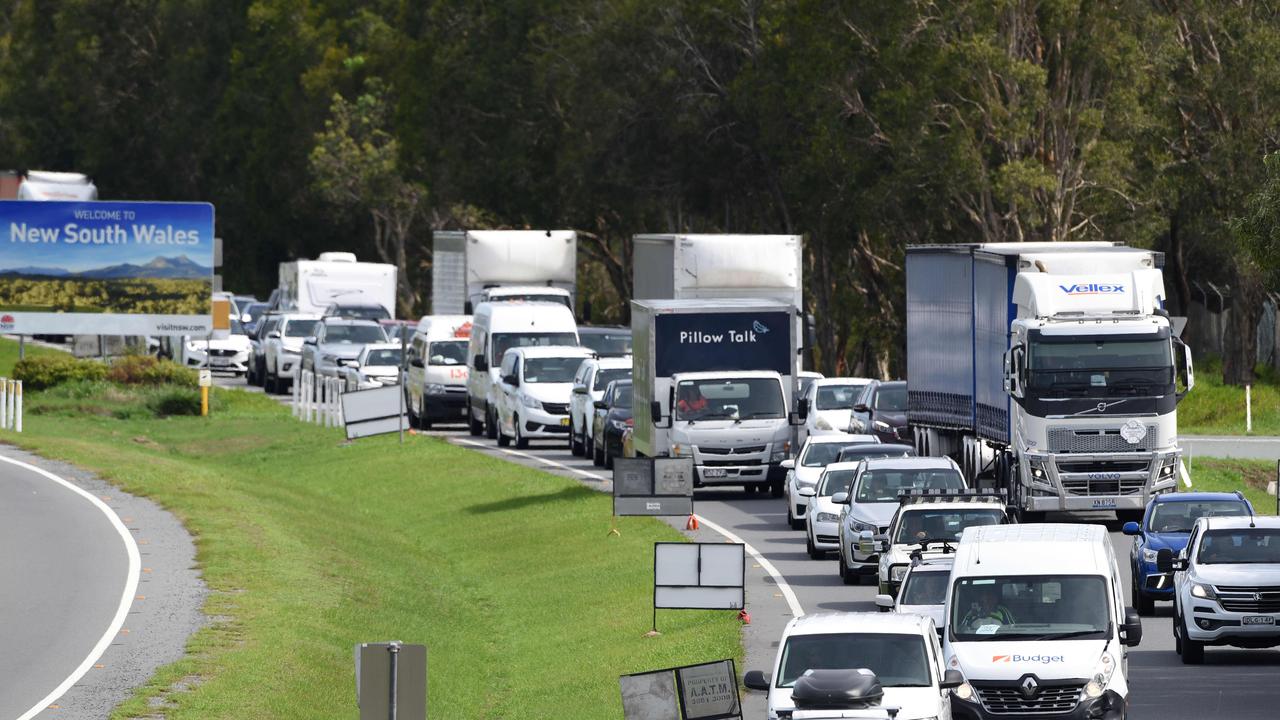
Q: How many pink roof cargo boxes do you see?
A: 0